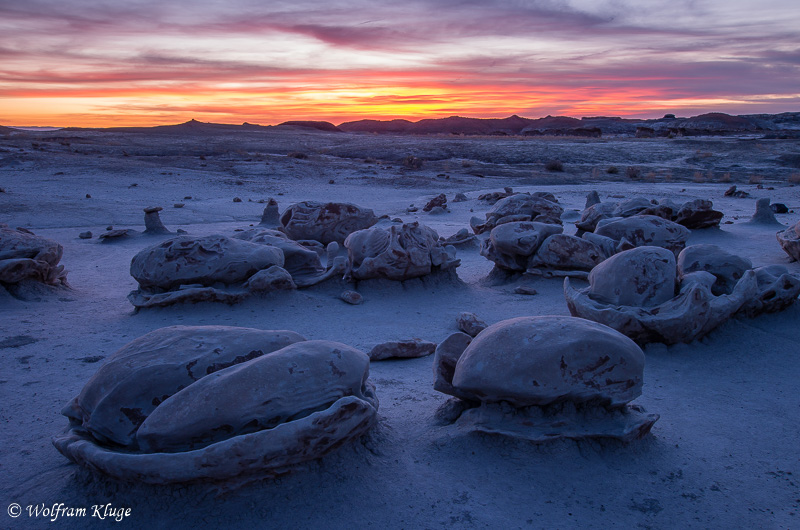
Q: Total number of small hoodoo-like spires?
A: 4